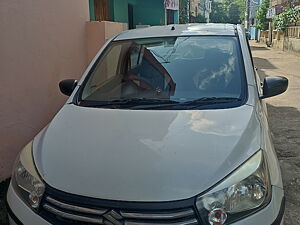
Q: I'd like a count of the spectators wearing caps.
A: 0